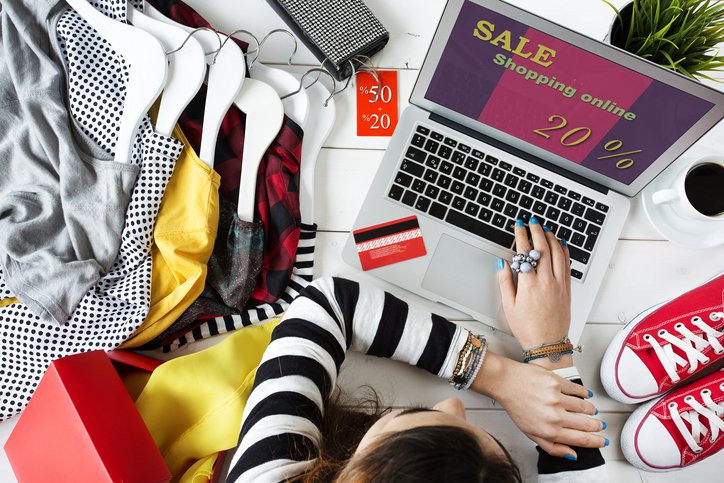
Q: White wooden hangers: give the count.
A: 6